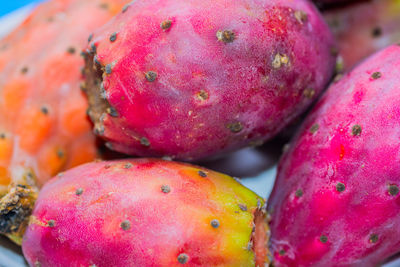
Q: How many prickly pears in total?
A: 5